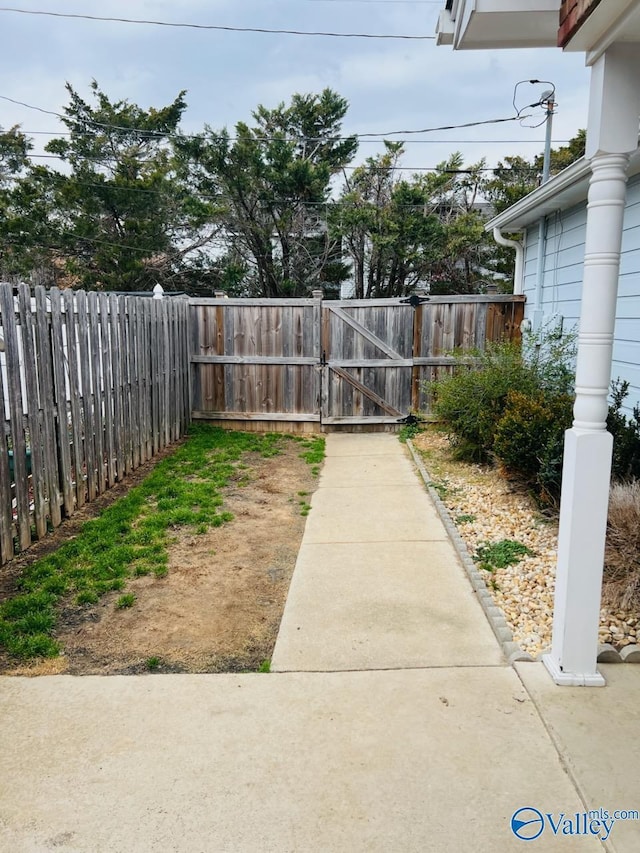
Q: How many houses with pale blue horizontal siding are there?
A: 1